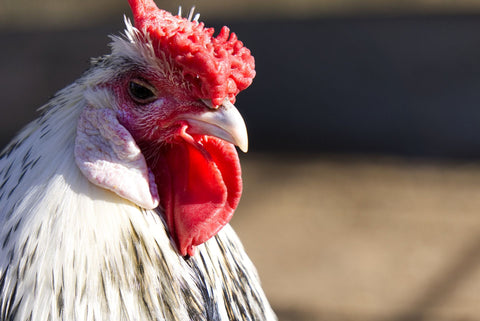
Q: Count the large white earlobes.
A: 1